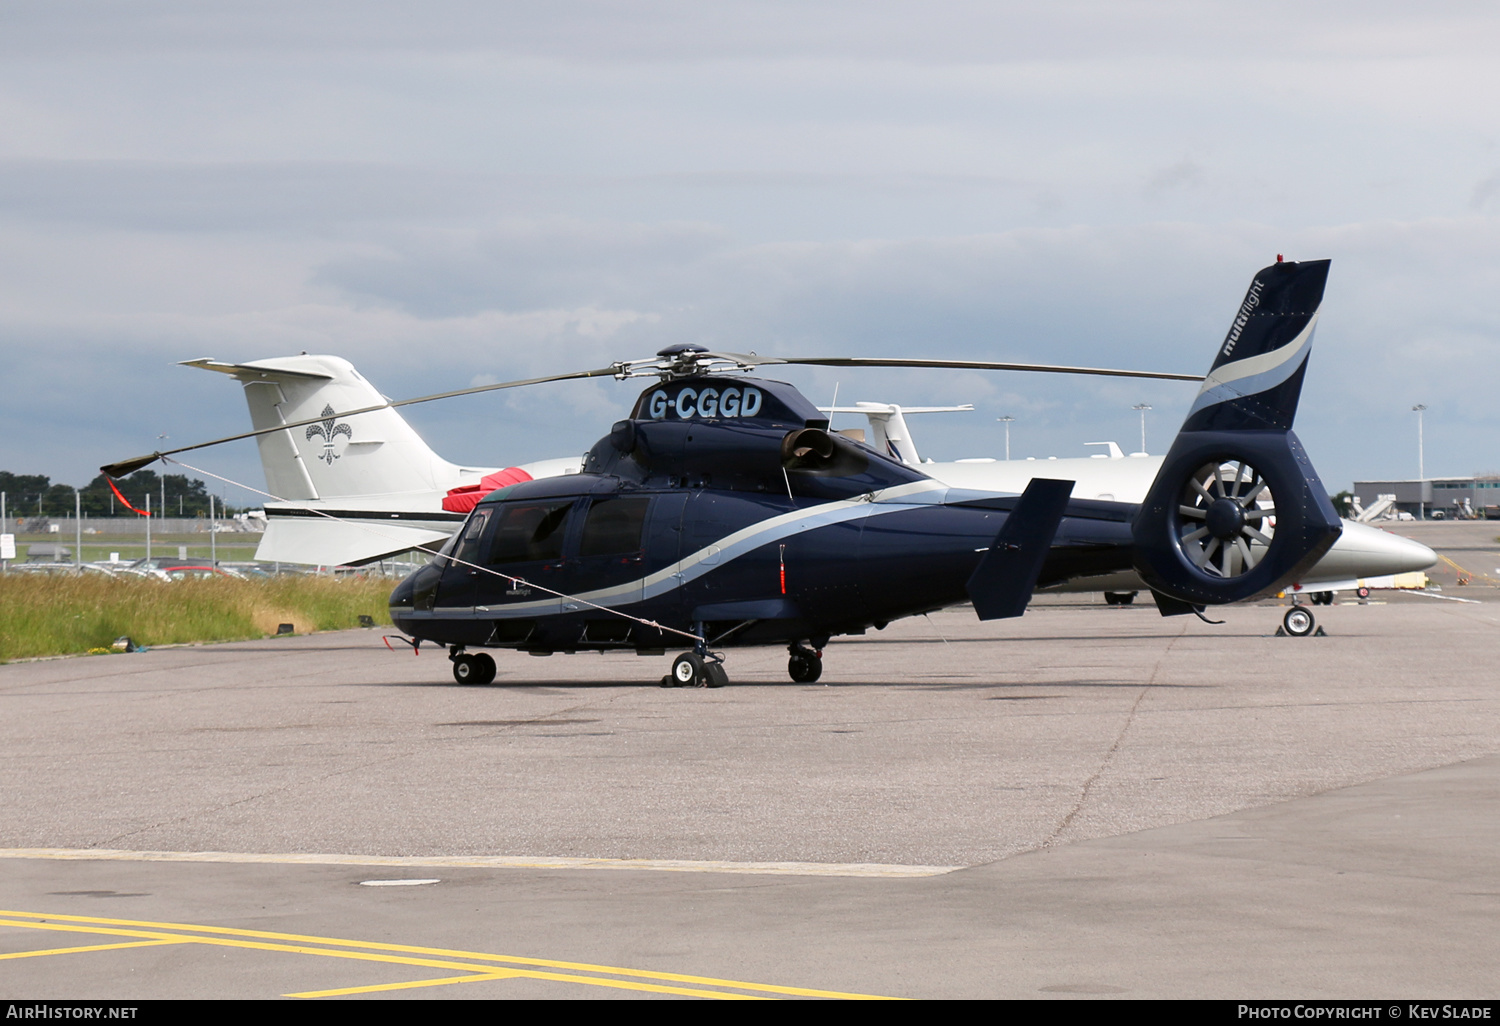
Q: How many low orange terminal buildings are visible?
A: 0